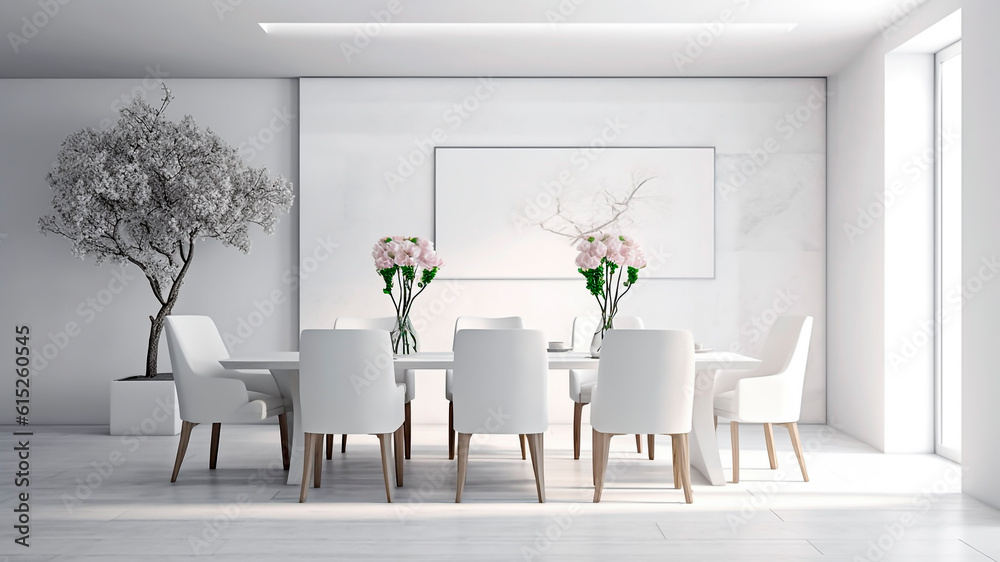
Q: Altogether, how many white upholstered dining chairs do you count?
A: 8